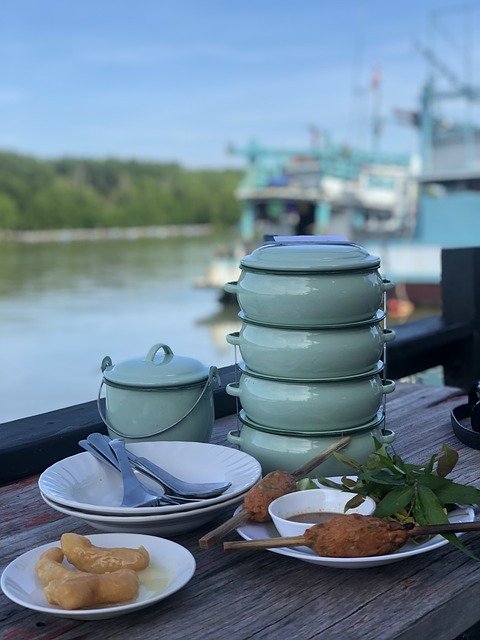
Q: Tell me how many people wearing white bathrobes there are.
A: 0